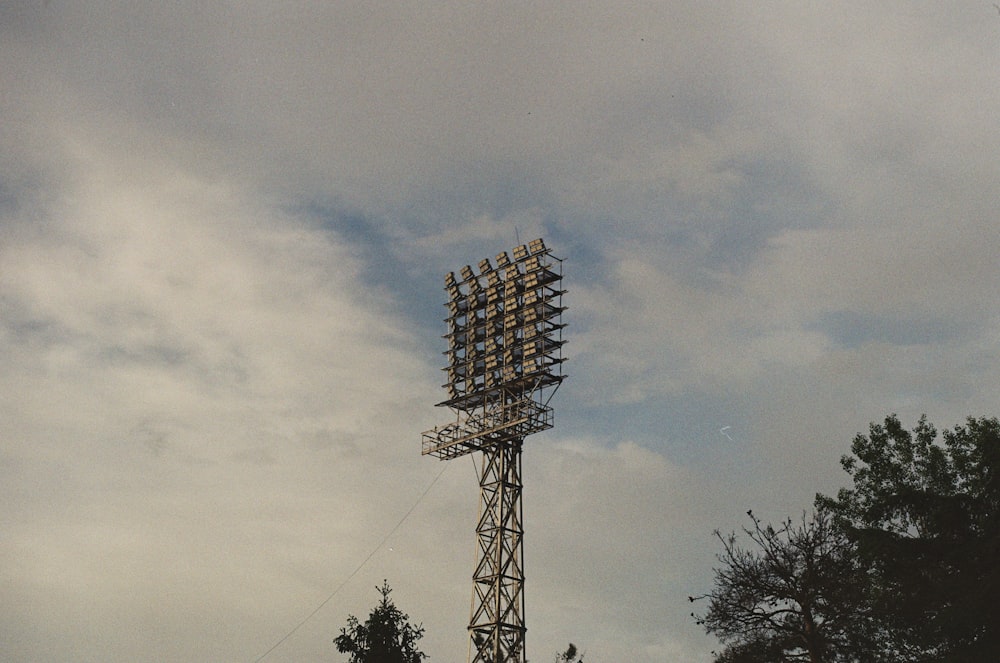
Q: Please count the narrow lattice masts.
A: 1